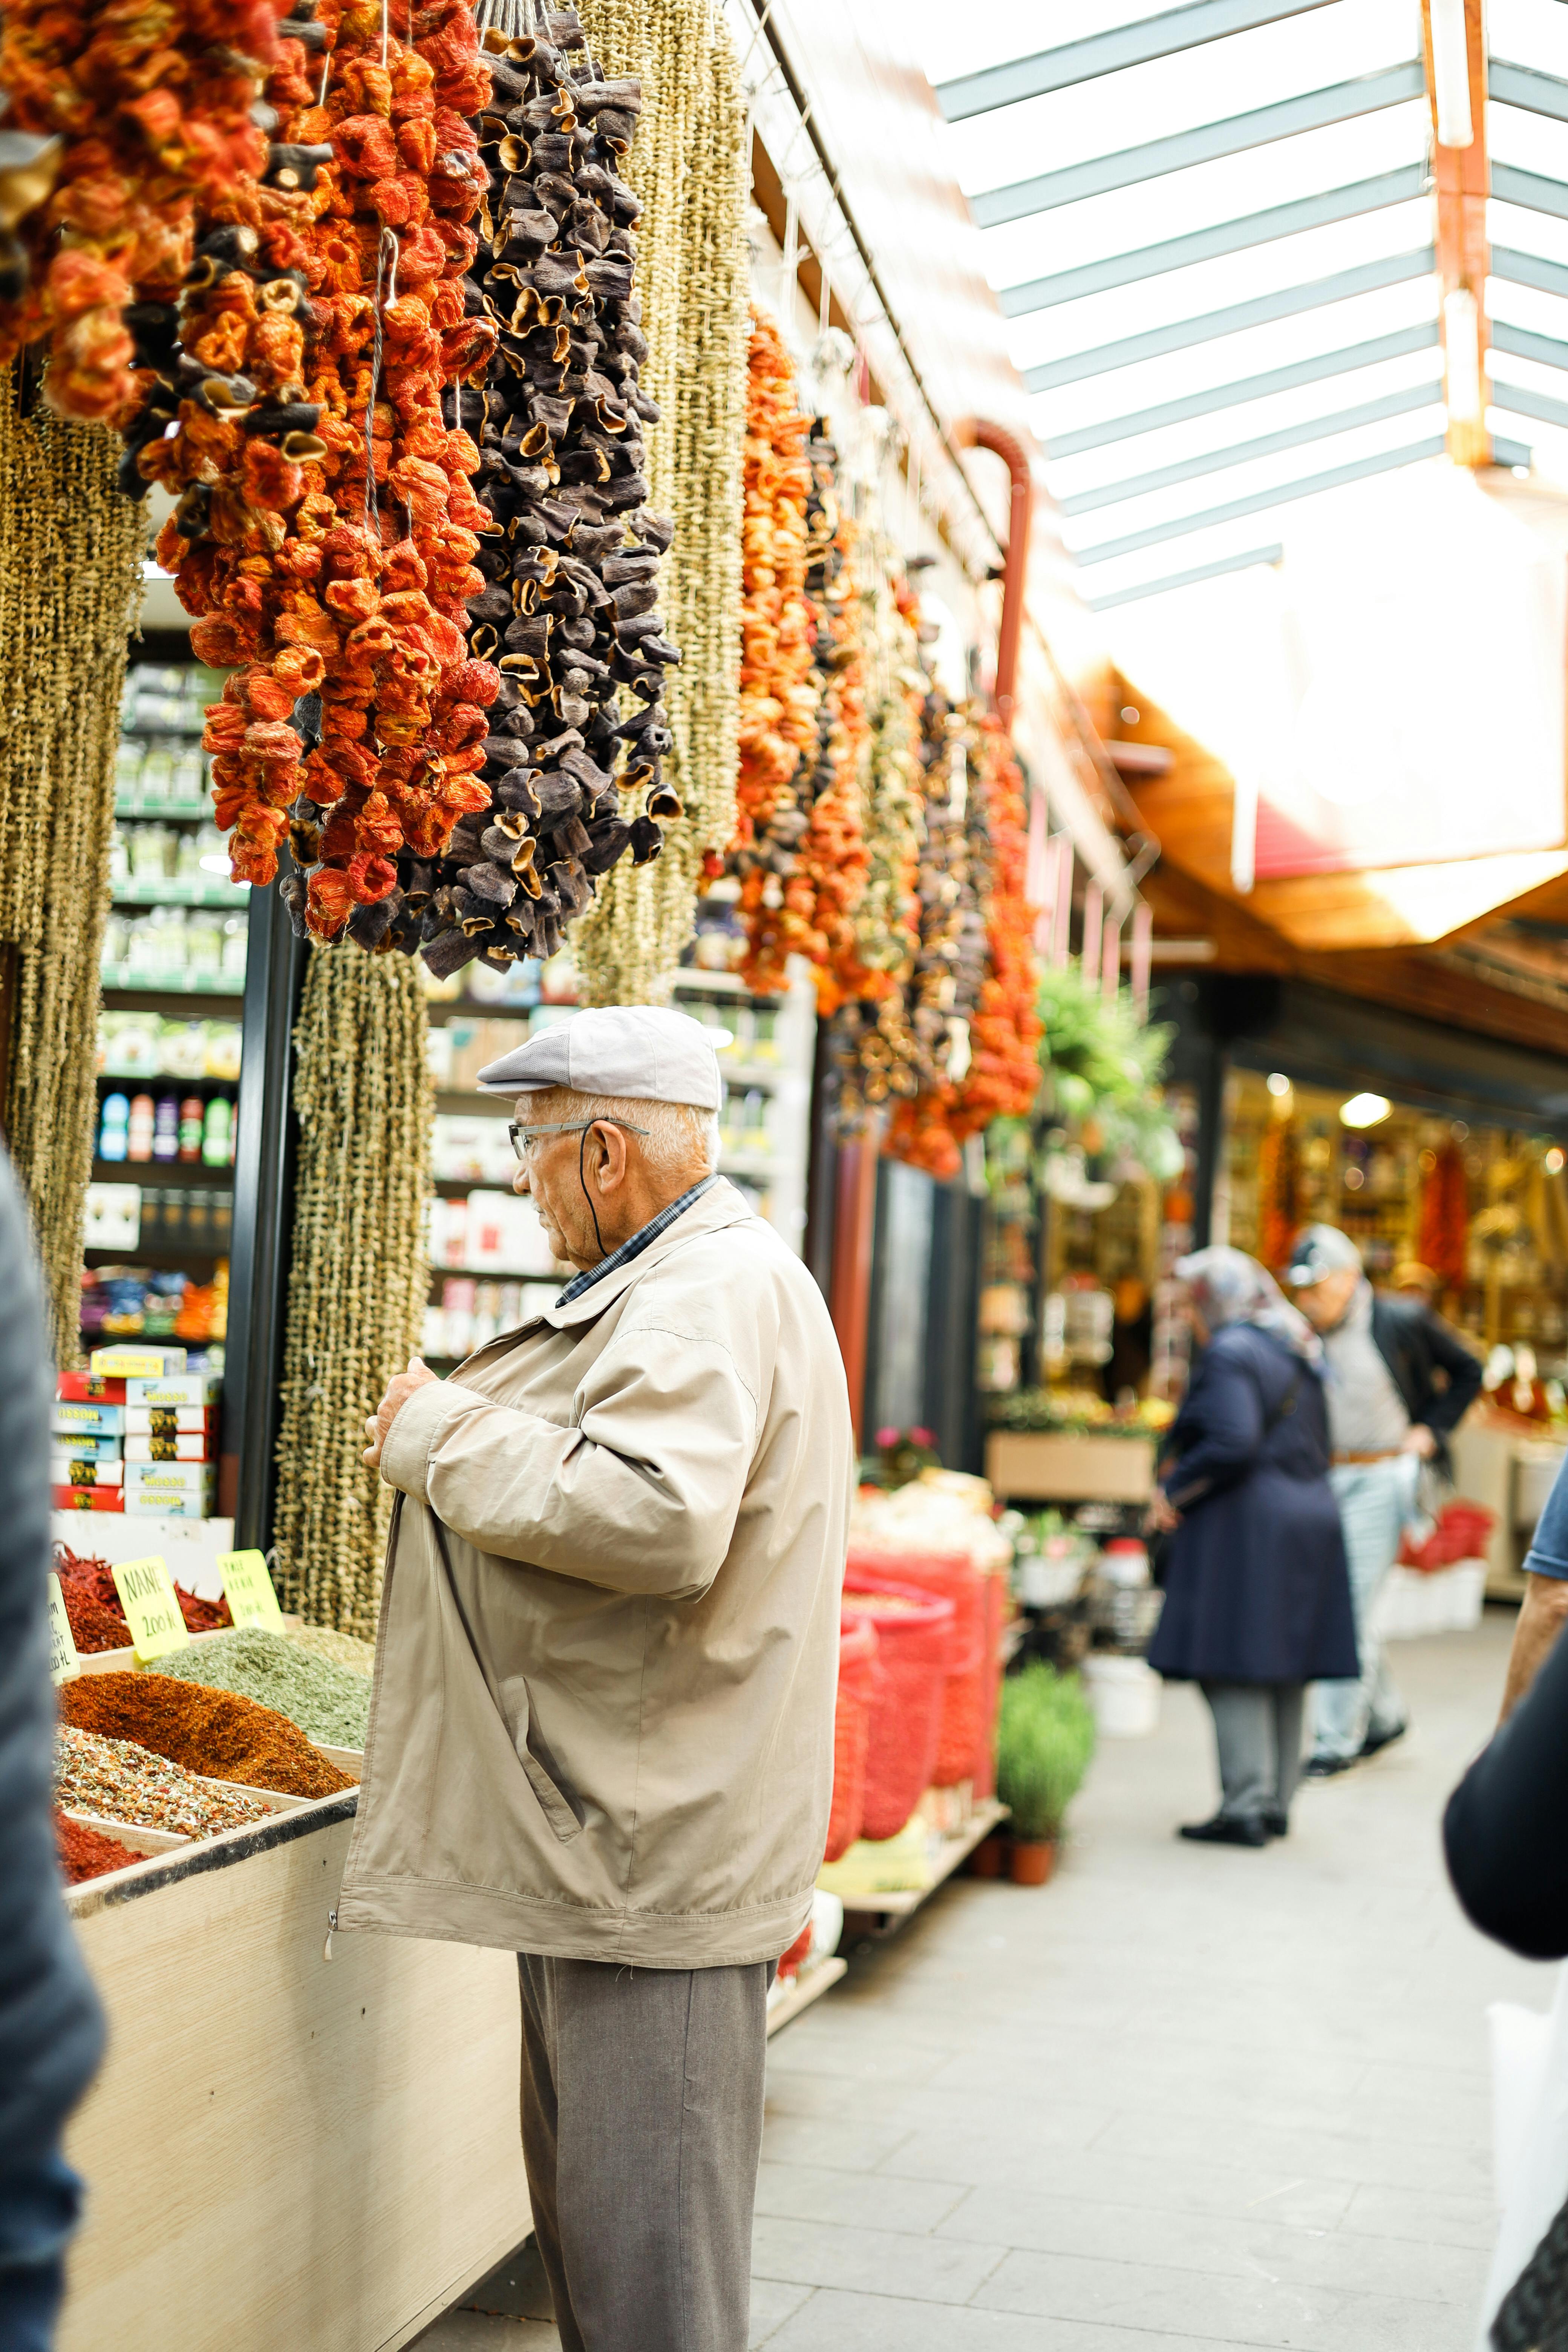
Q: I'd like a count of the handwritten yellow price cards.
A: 3